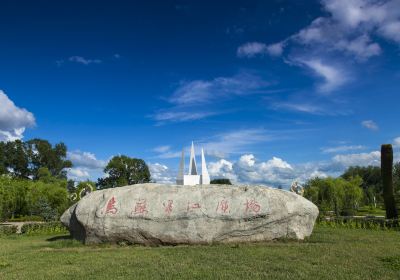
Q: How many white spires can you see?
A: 3